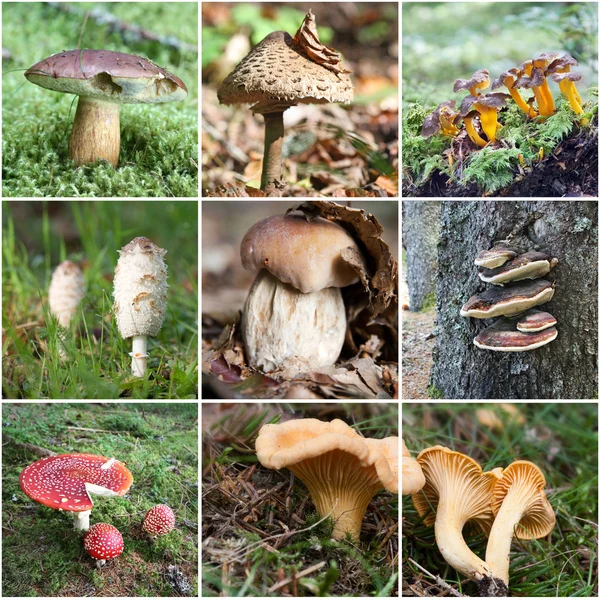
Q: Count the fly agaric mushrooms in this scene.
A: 3